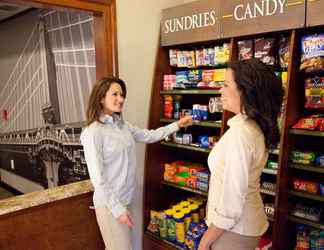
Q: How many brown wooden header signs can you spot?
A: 2